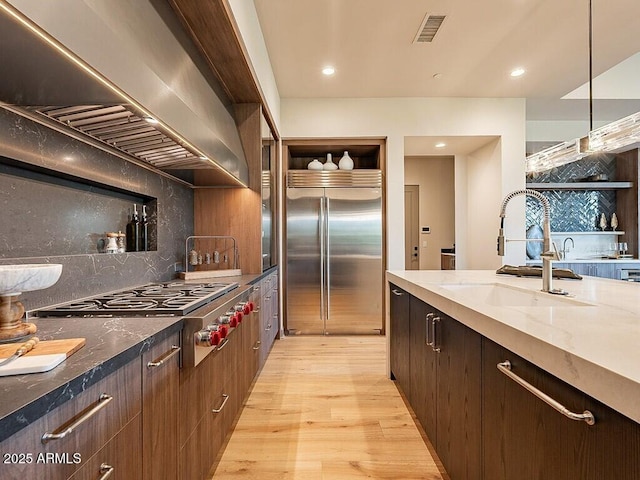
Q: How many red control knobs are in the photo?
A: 6